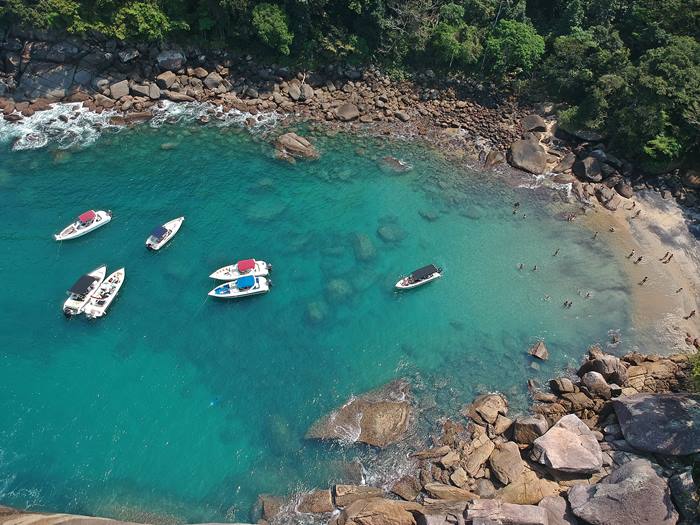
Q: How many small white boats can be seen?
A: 7